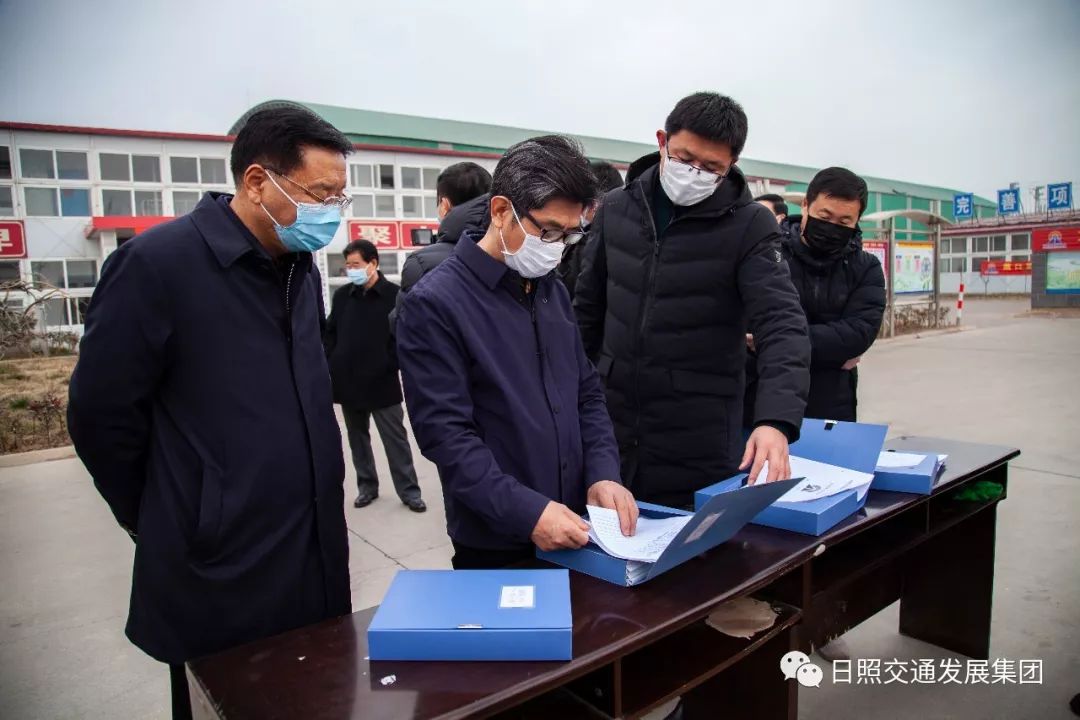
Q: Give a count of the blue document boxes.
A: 4